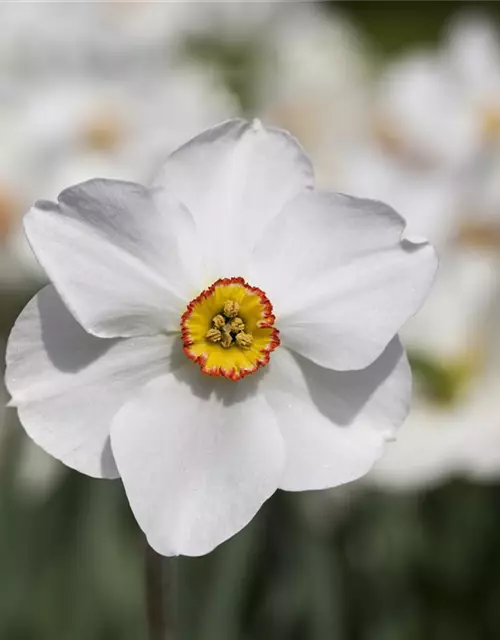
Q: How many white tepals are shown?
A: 6